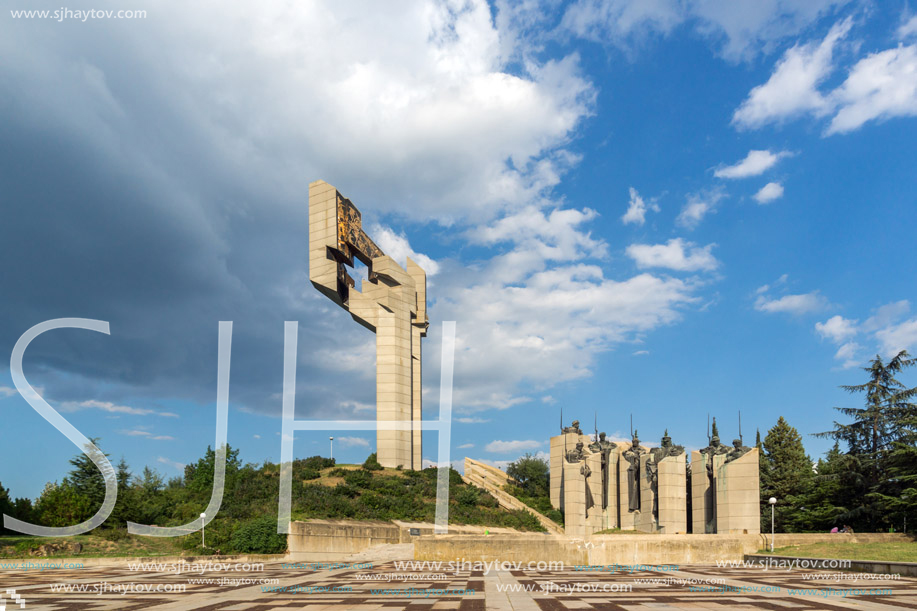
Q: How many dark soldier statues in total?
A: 7